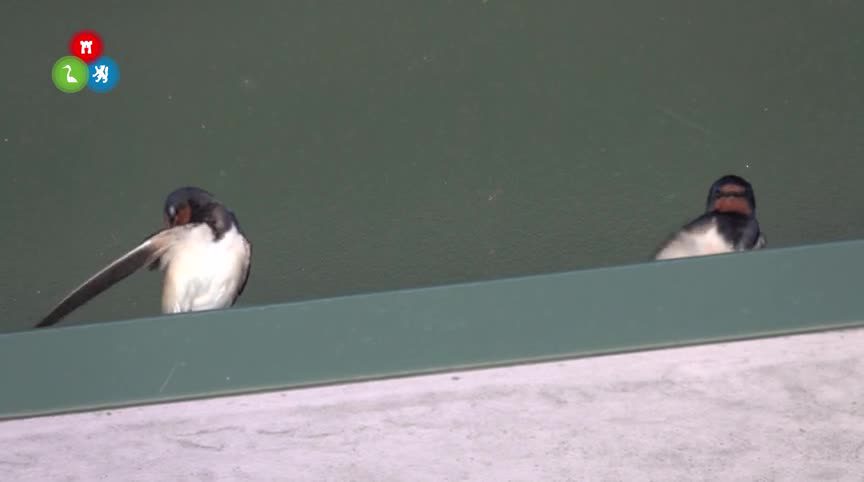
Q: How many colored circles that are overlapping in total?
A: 3